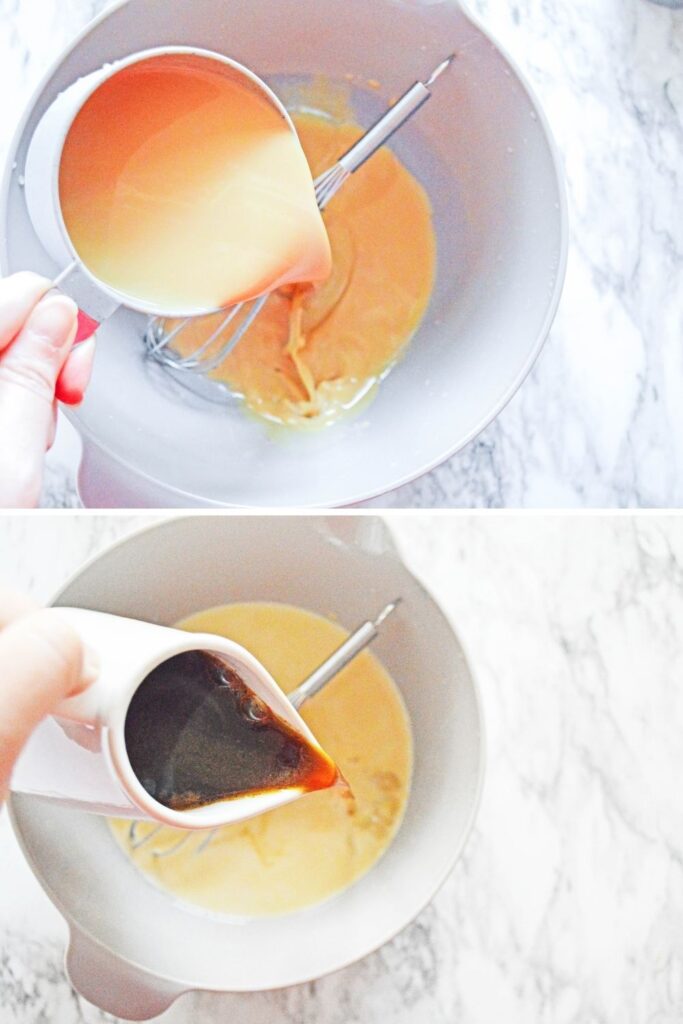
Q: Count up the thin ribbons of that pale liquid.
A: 1